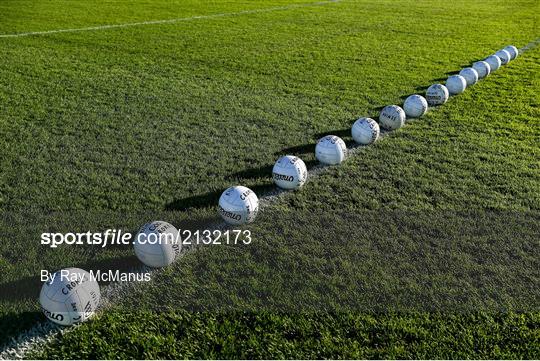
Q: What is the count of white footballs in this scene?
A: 15